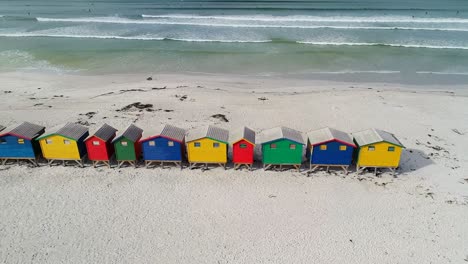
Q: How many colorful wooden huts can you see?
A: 10